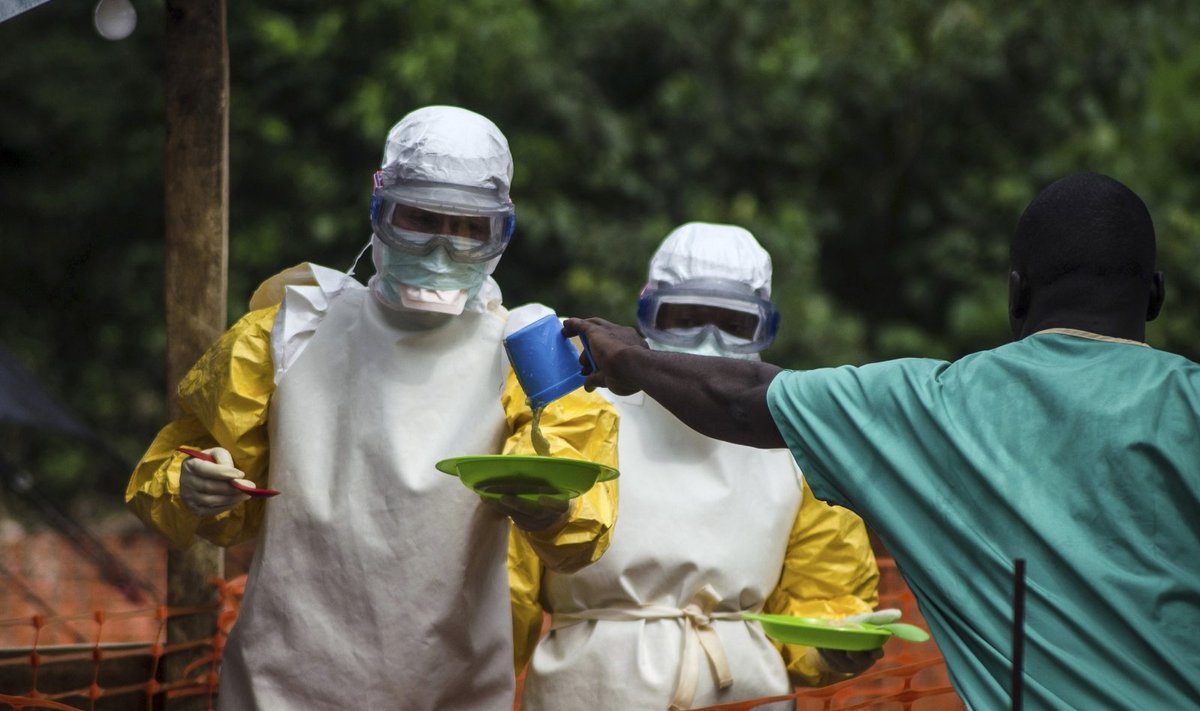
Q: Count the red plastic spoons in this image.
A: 1